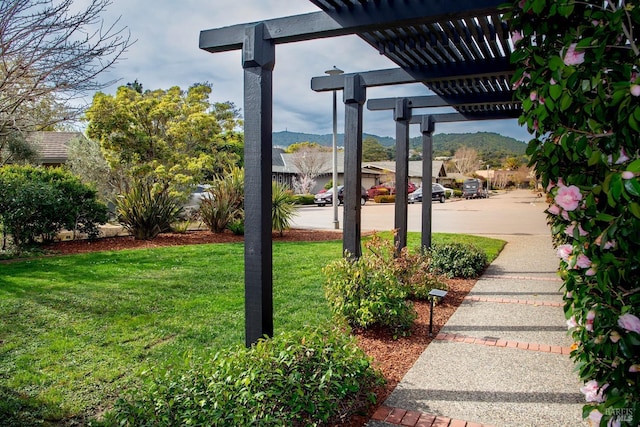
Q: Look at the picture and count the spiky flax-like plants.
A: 3